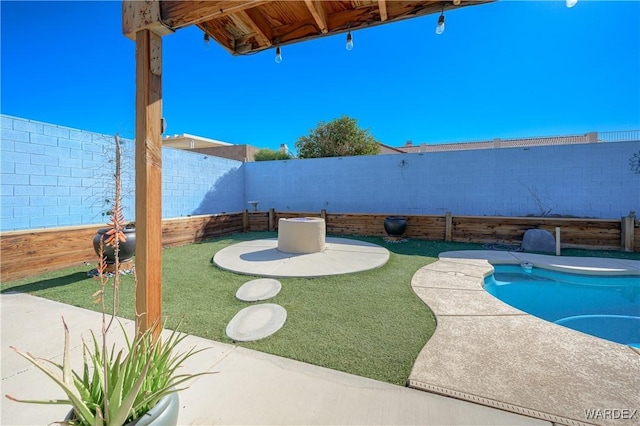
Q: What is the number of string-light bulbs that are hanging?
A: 5